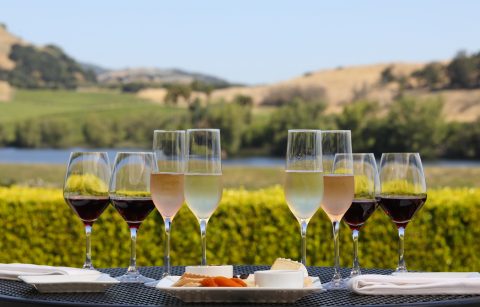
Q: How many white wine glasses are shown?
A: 2